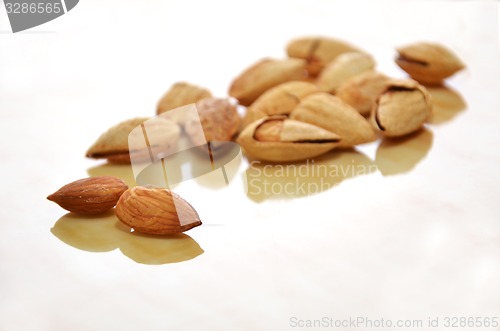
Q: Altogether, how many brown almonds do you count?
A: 2